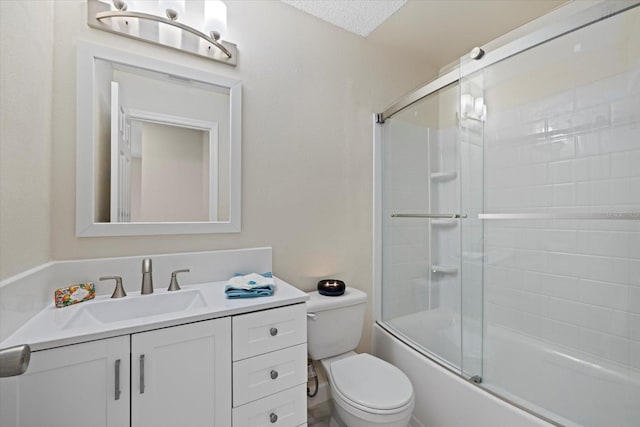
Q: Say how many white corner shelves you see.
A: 3